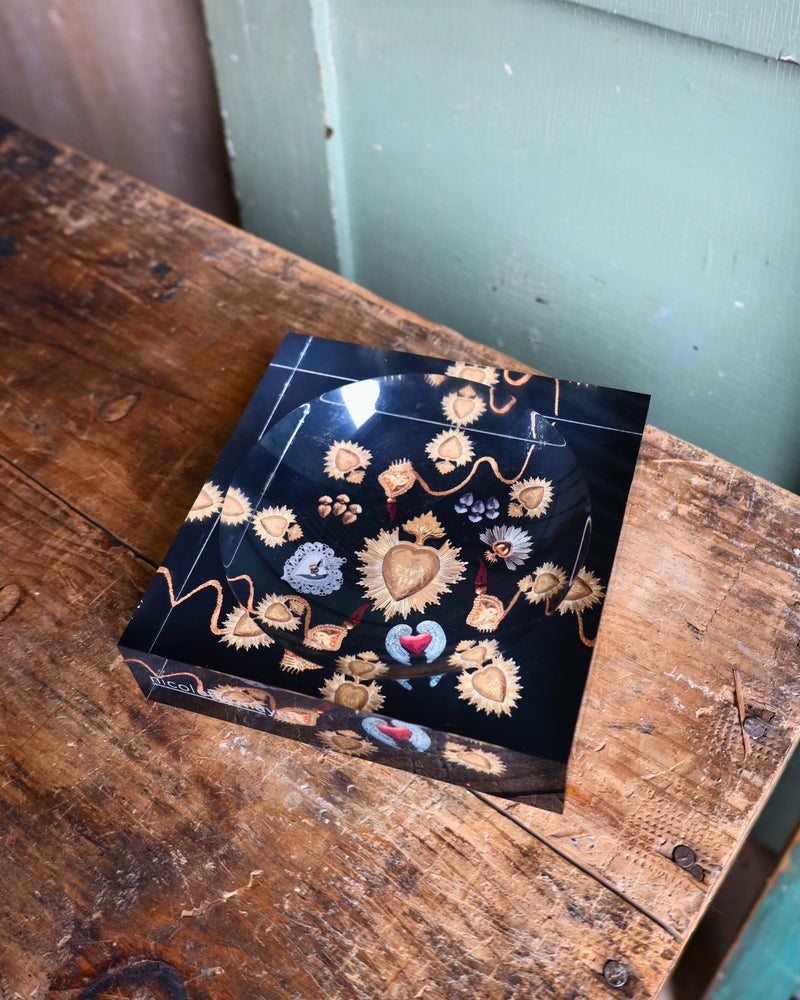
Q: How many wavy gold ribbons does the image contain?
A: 3